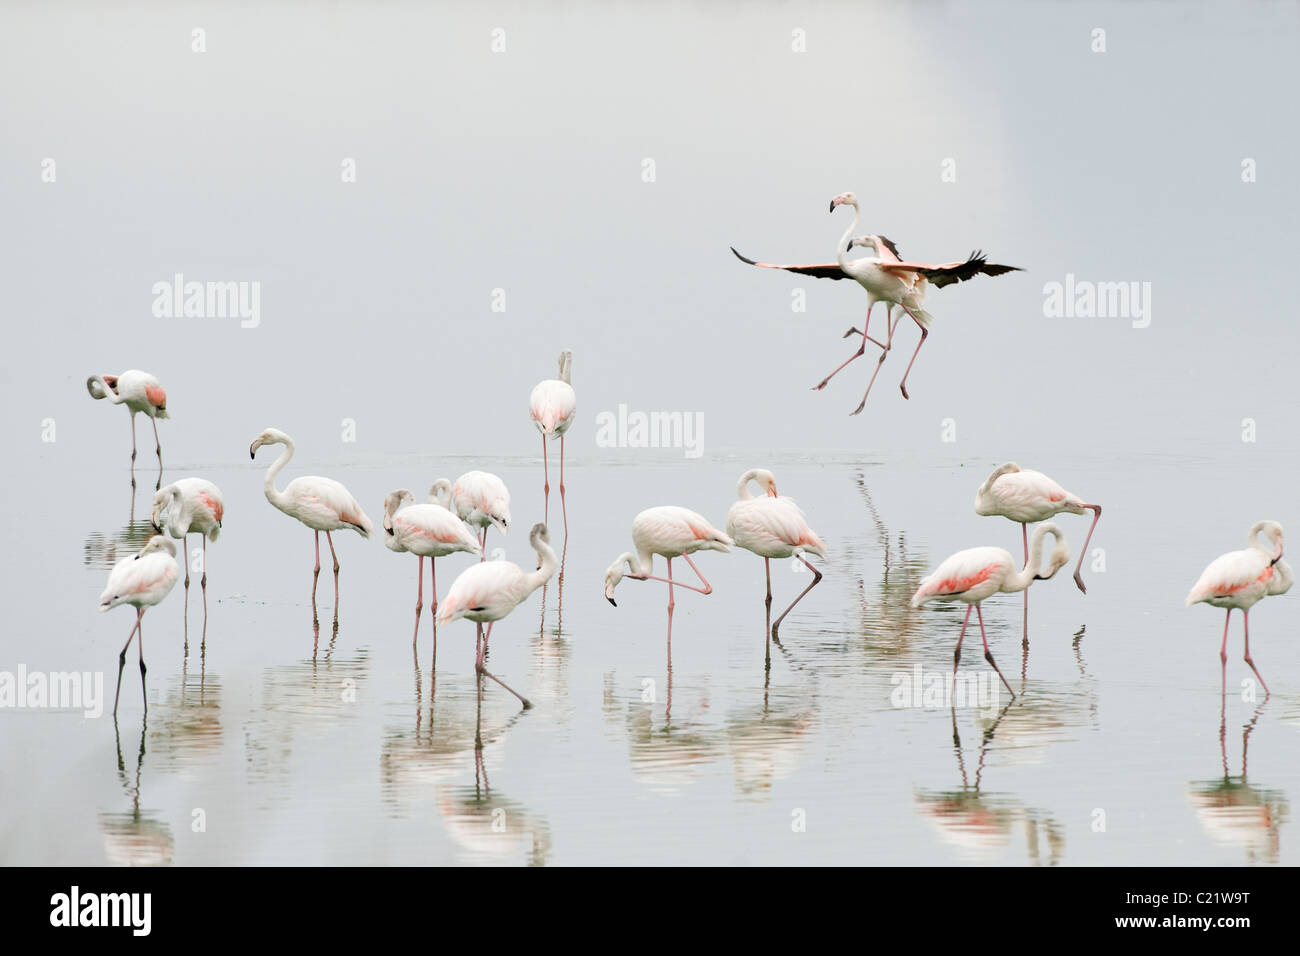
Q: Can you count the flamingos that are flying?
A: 2